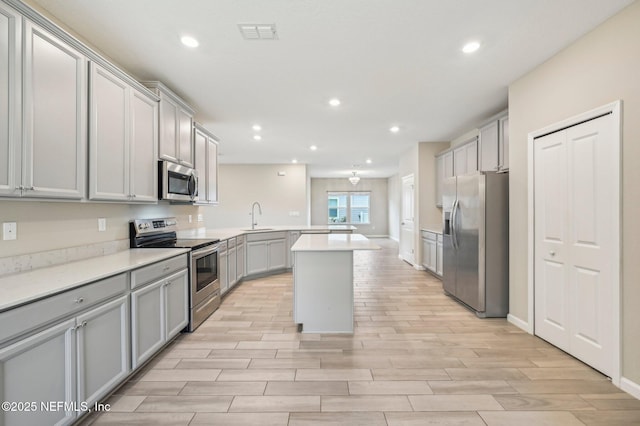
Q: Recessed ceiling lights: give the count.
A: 9